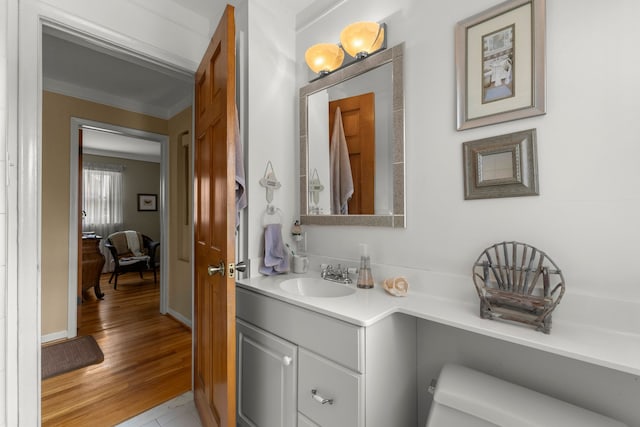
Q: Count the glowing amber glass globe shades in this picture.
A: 2